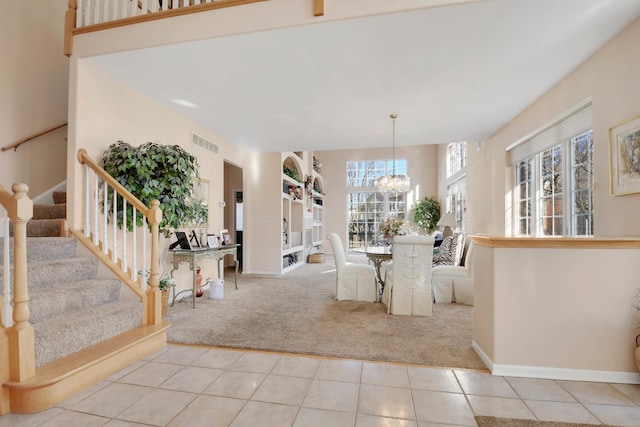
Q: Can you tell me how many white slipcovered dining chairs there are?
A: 3